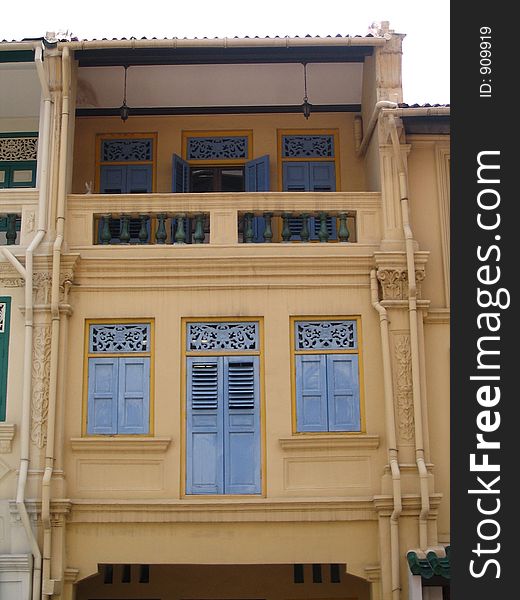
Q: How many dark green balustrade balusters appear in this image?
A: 13